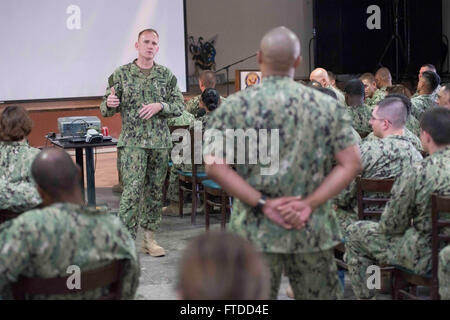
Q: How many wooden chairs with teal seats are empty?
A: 2